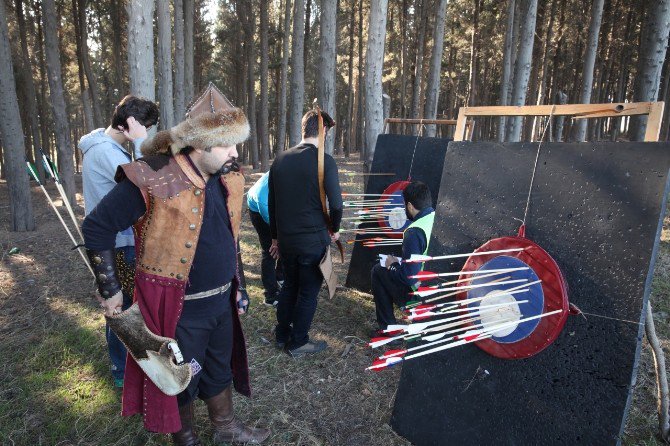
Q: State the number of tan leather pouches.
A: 1